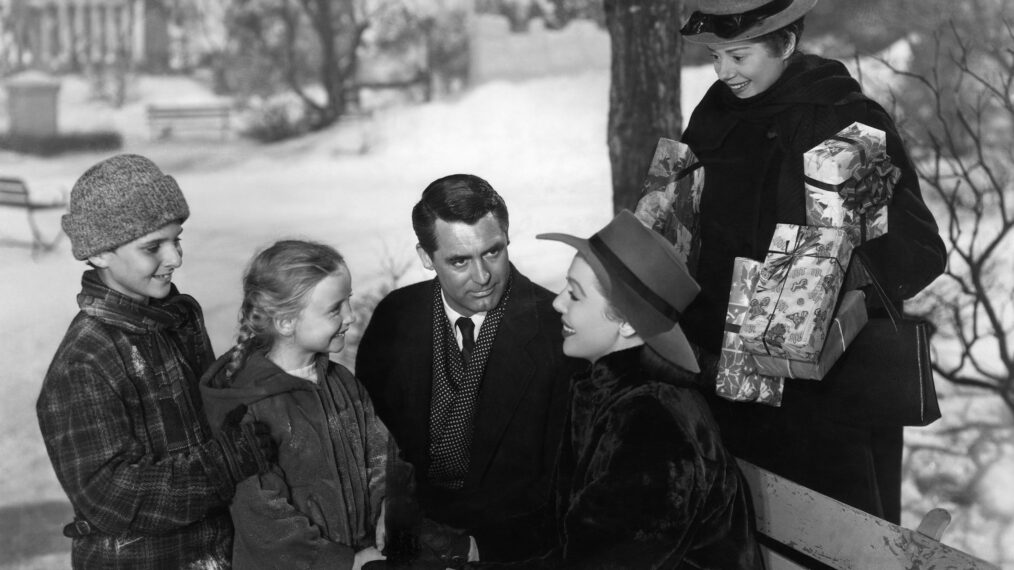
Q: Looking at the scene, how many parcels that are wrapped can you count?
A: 5